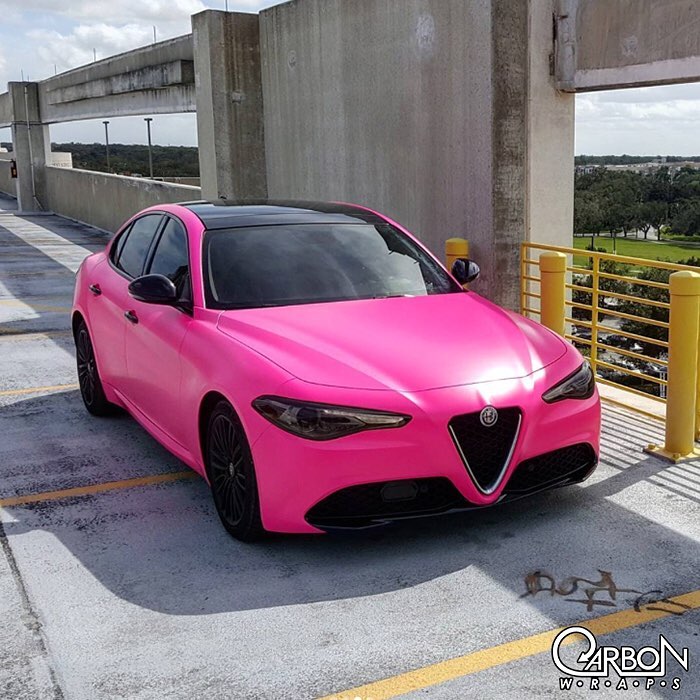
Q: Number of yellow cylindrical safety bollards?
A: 3